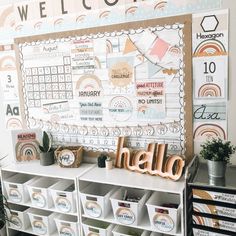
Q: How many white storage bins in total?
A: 12